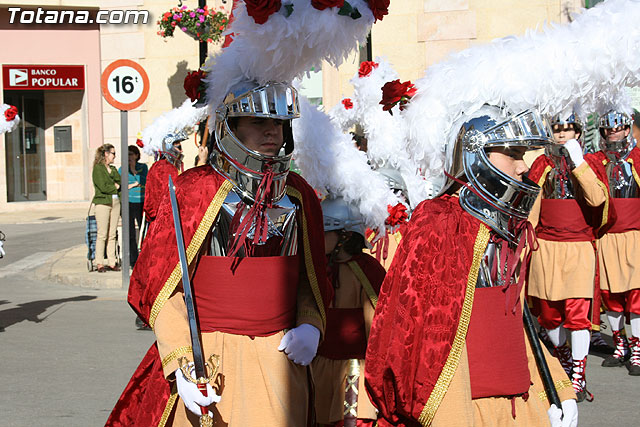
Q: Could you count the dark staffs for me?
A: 1